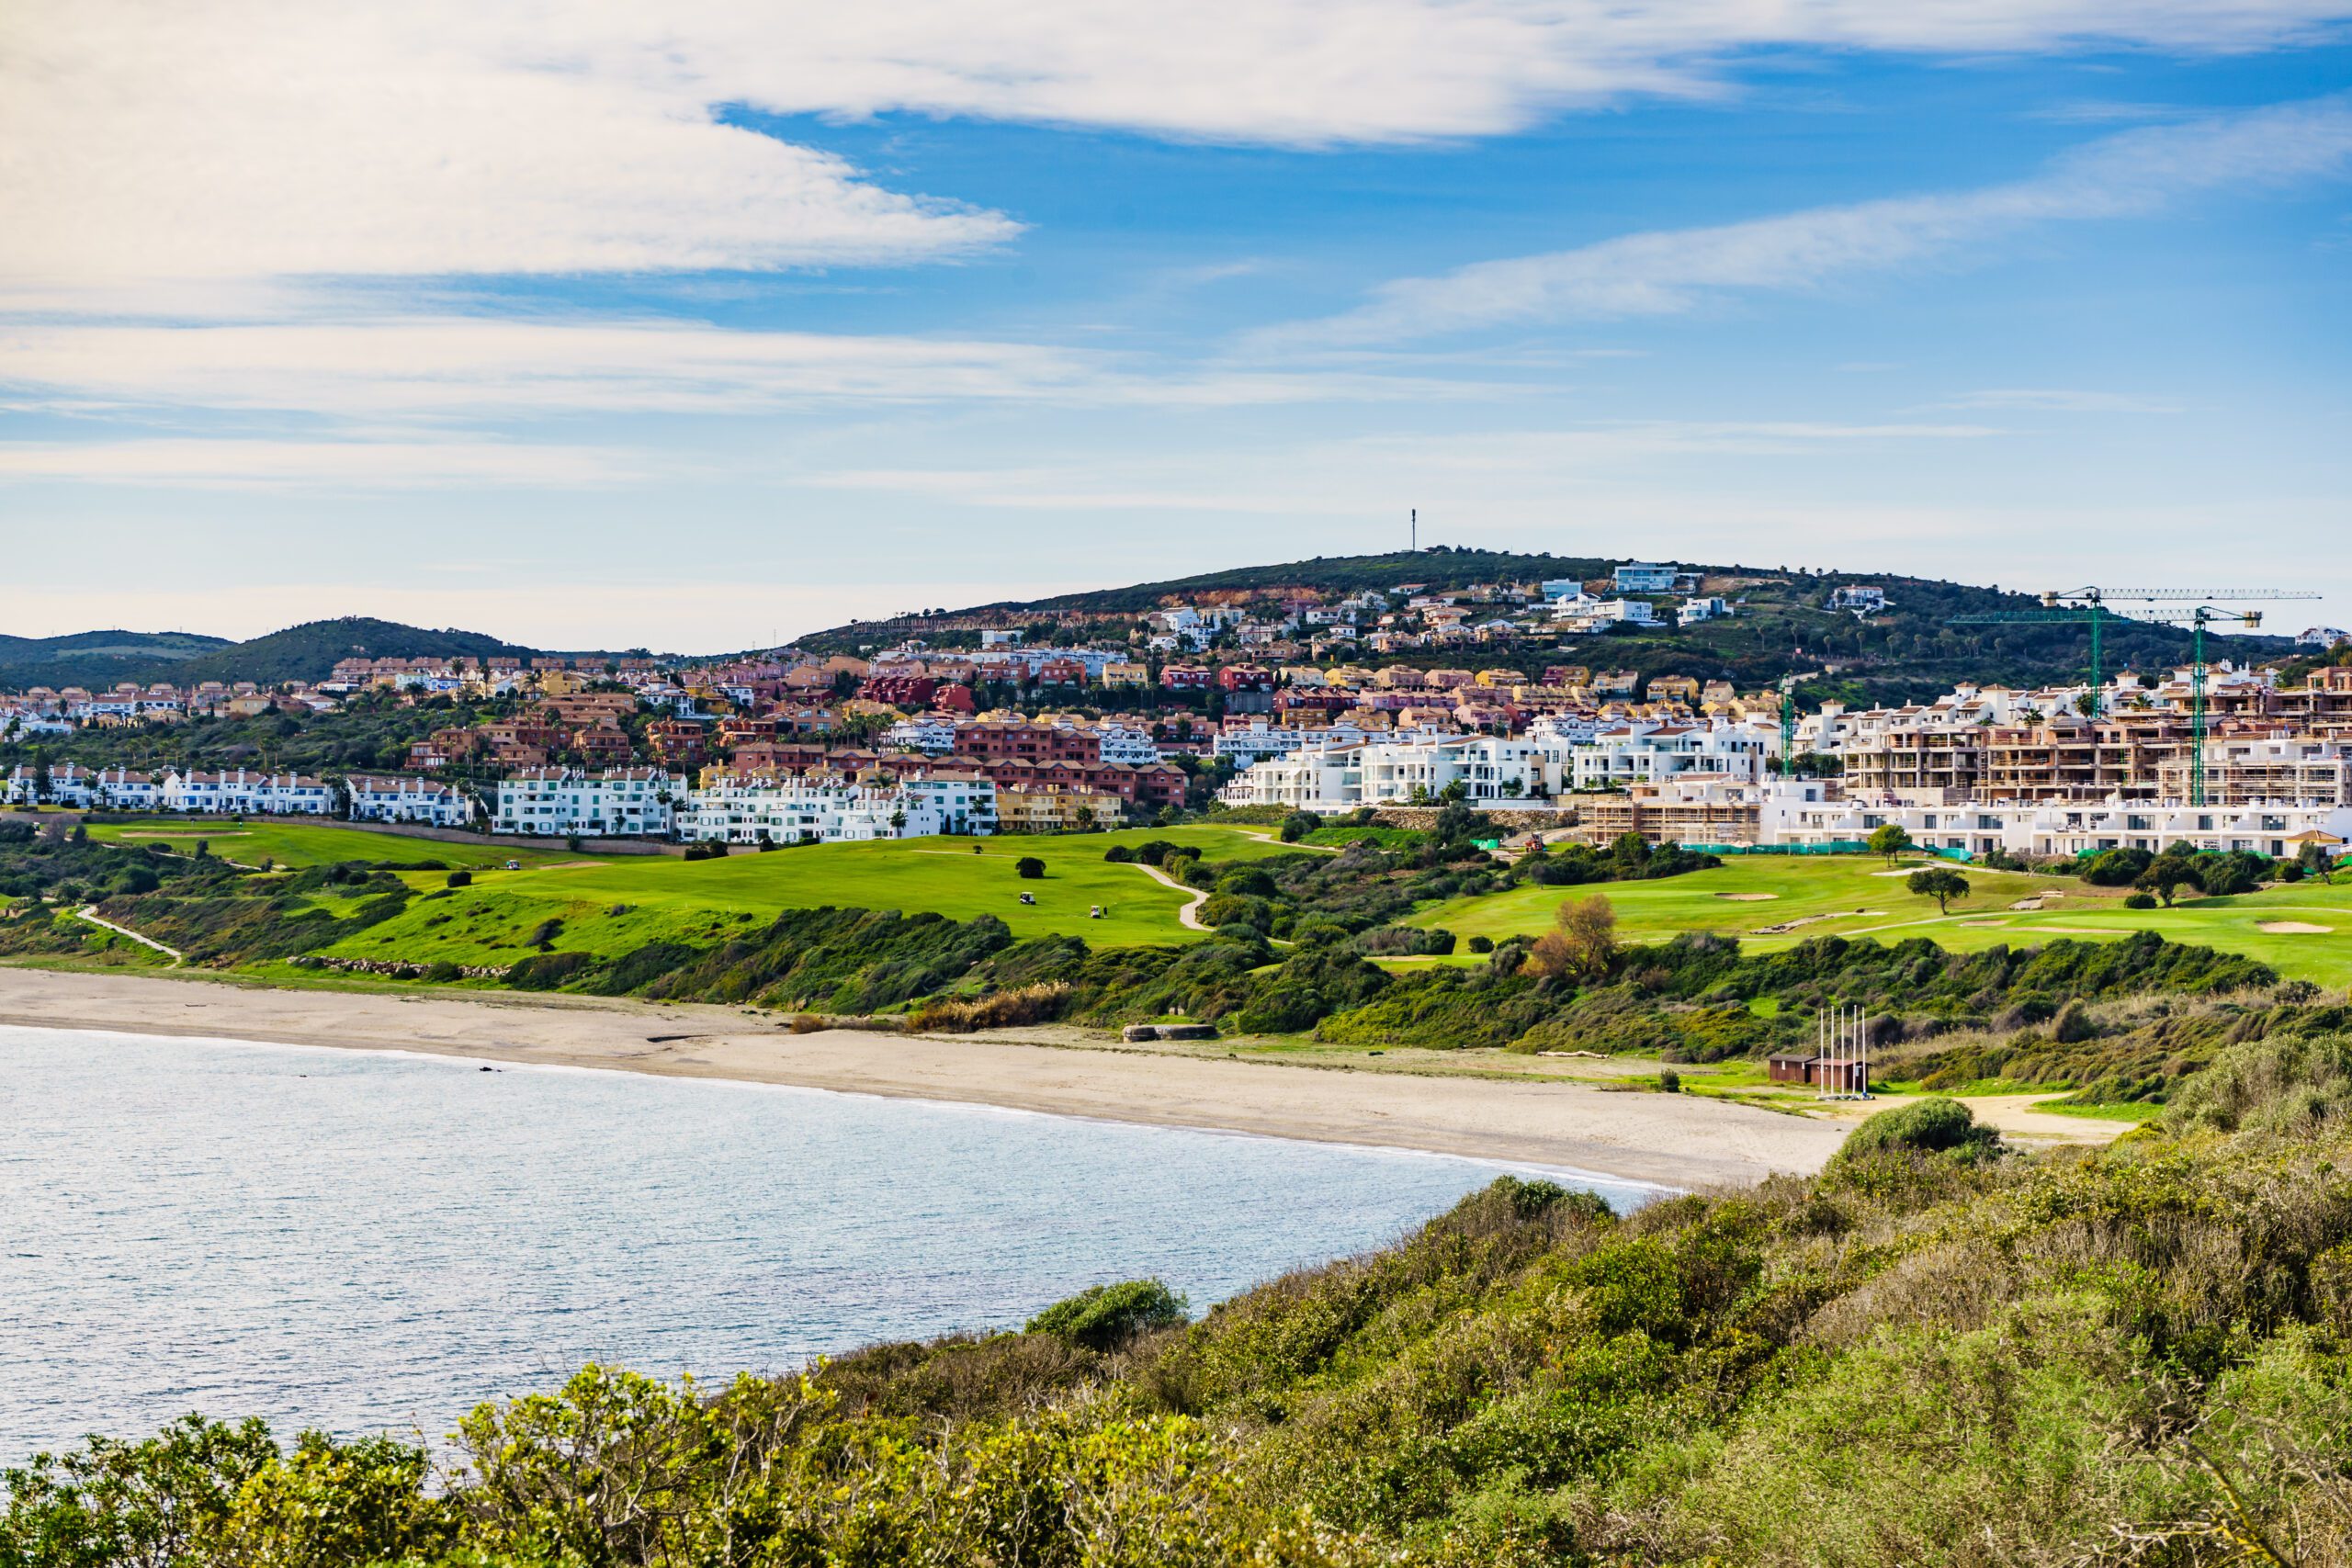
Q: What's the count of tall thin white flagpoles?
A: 5